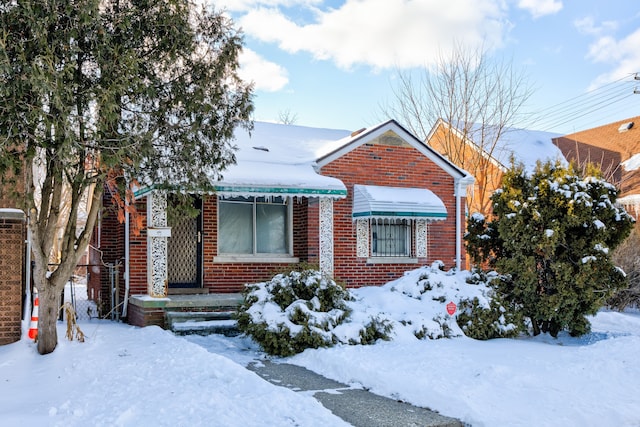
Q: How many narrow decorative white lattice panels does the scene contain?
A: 4